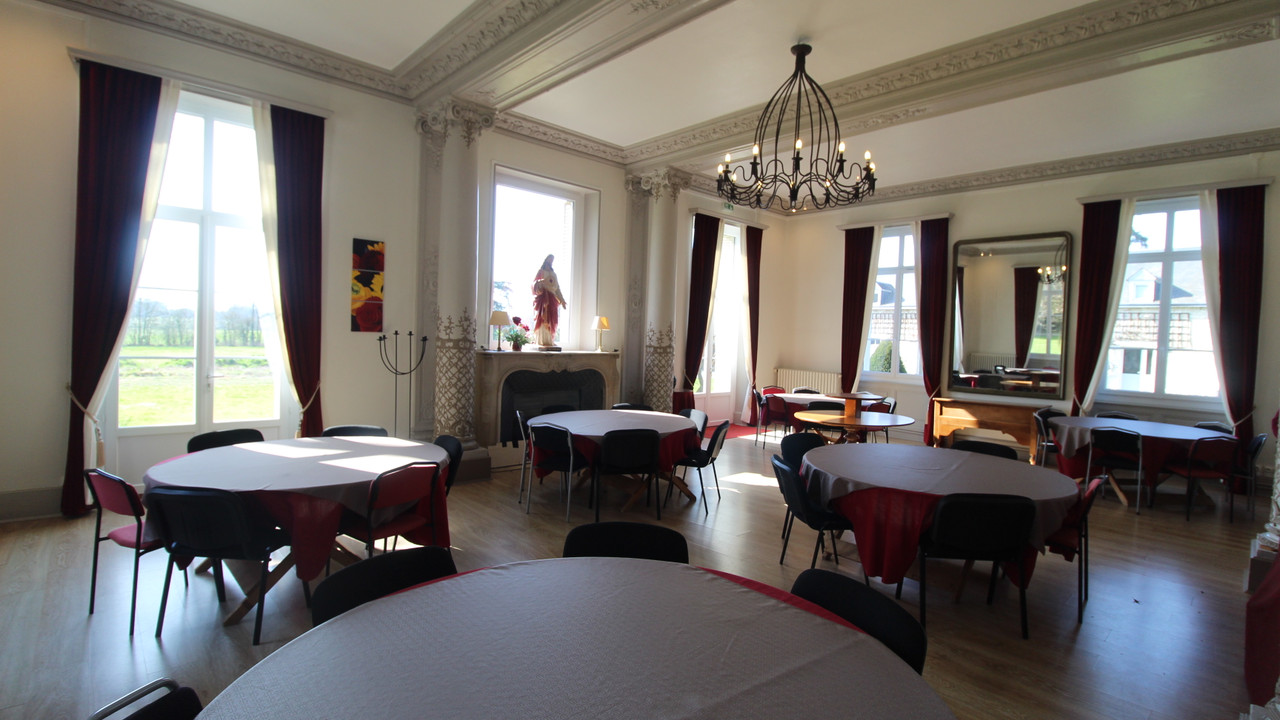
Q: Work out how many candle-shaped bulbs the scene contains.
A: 12